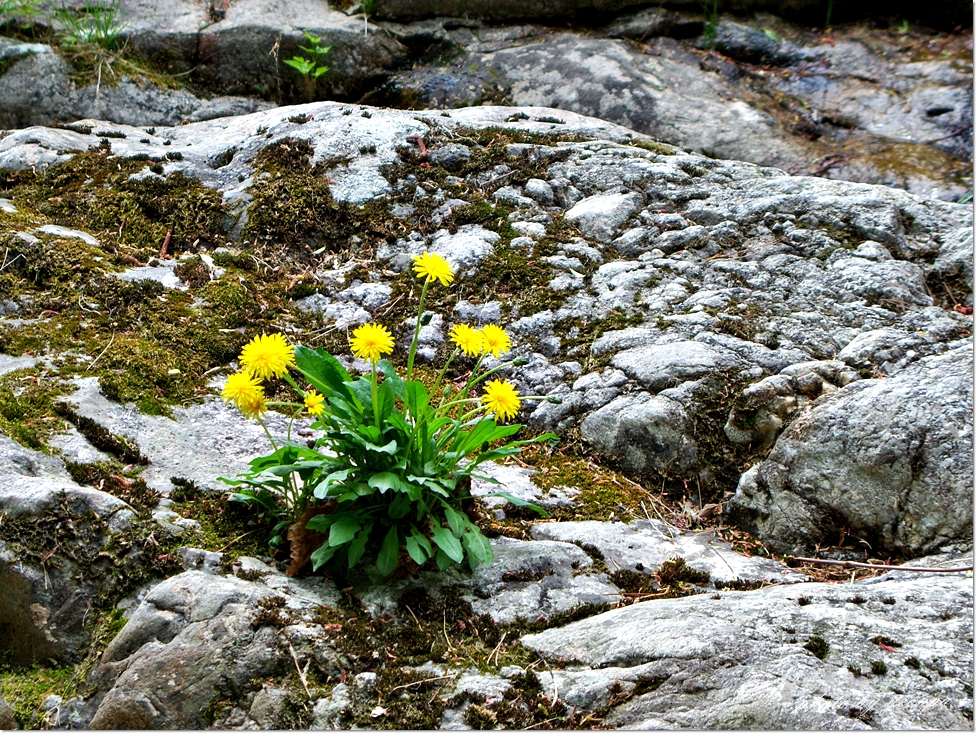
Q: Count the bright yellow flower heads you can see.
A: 9